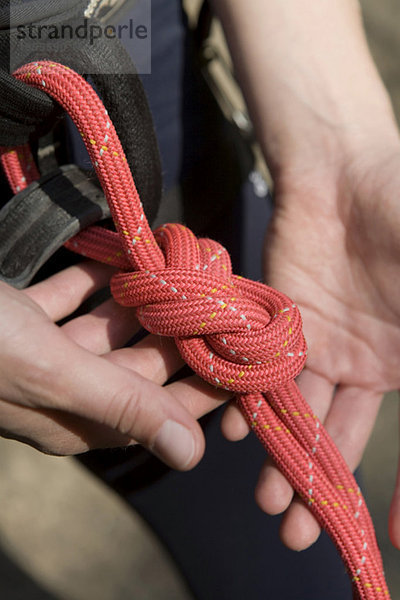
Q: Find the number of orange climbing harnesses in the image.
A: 0